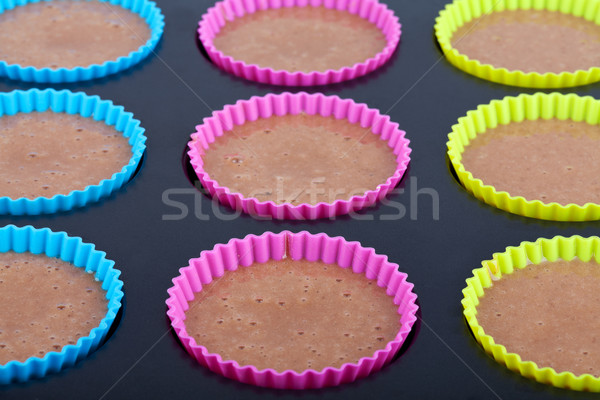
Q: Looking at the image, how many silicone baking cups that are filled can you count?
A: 9